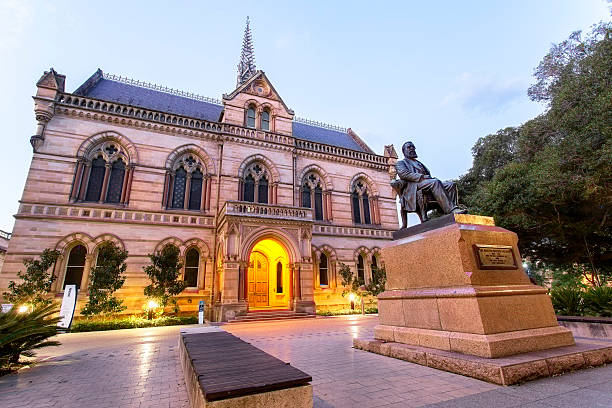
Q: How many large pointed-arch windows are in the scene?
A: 5